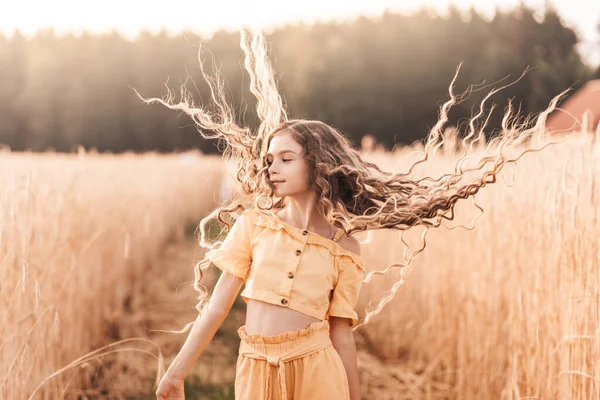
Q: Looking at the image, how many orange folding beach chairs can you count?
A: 0